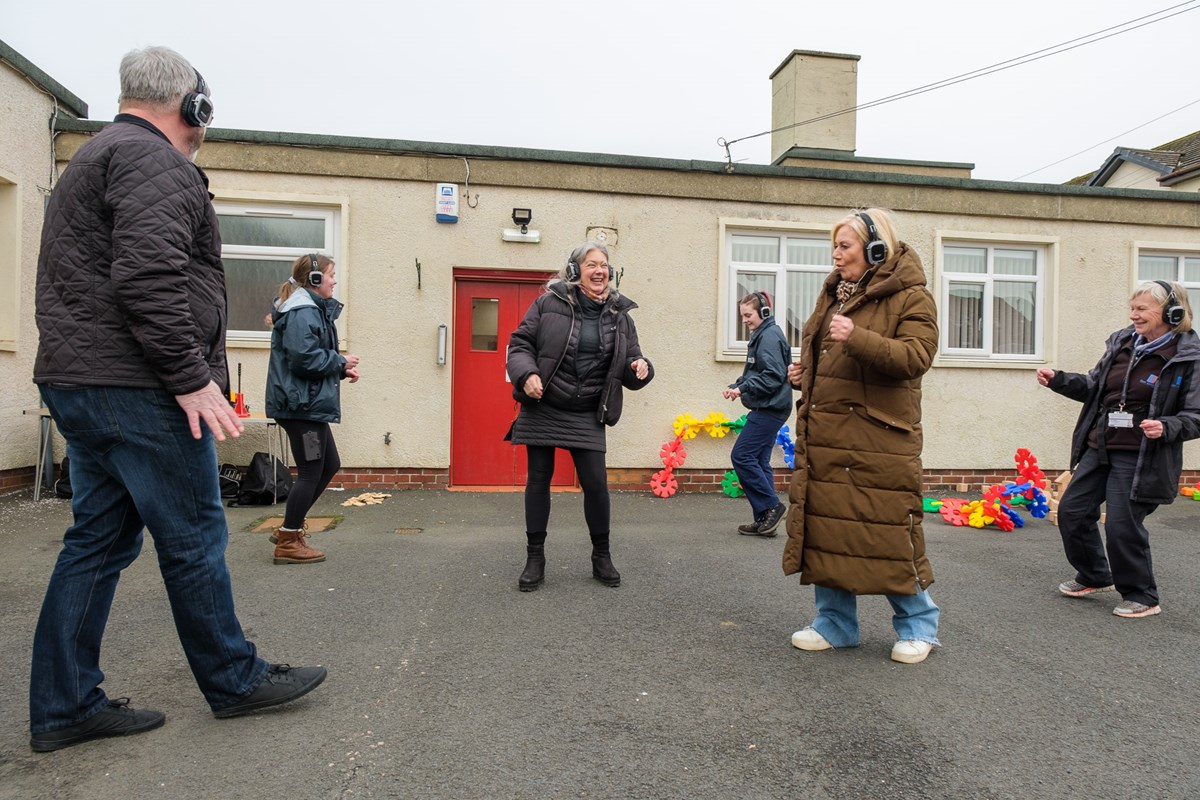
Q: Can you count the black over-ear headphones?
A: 6